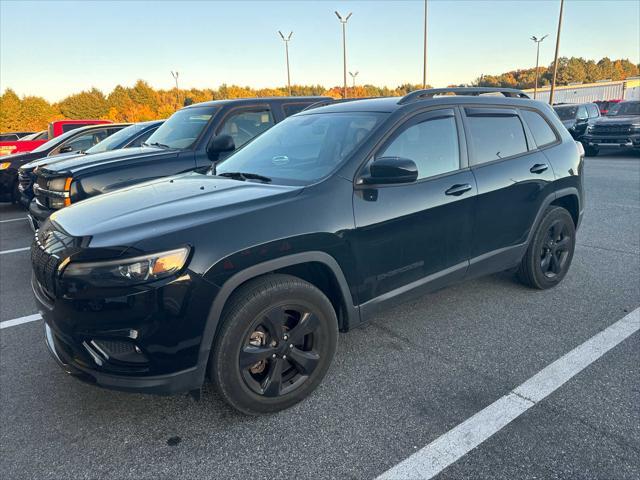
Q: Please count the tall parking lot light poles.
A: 7